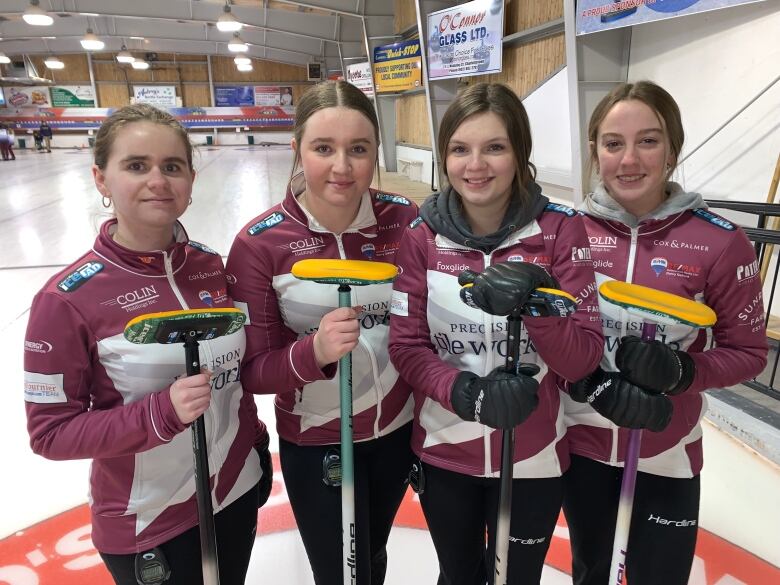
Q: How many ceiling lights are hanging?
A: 10